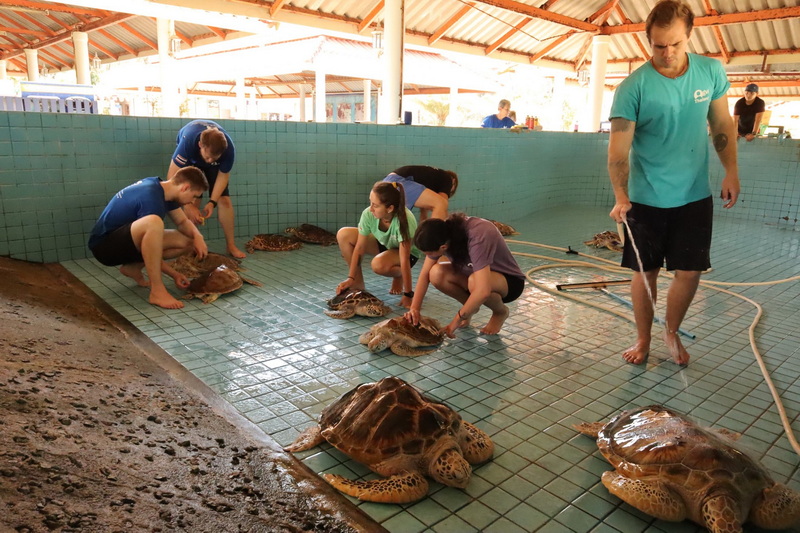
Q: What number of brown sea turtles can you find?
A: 10